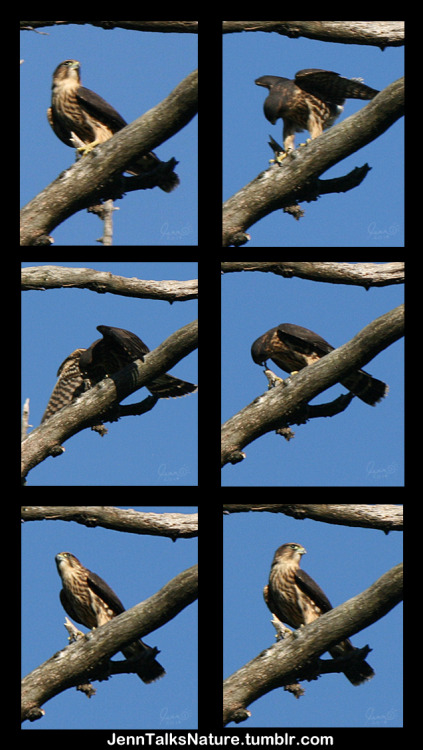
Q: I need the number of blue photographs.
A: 6